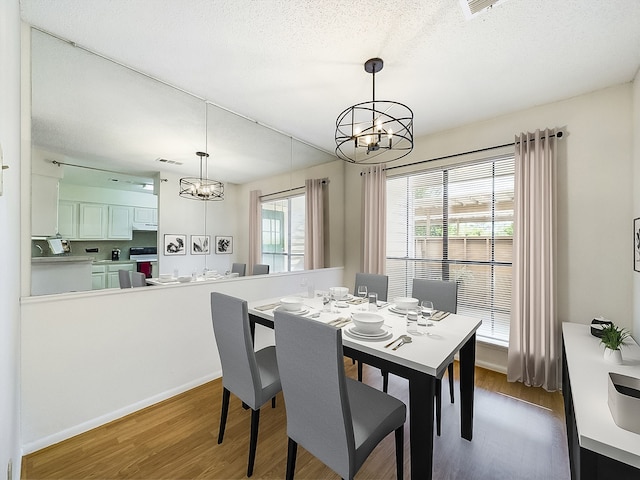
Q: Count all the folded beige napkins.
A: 4